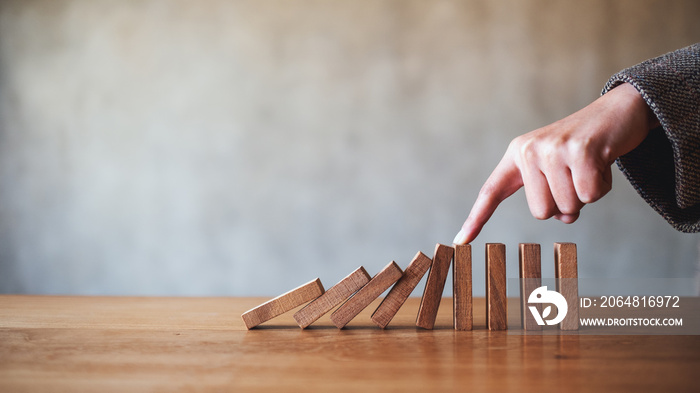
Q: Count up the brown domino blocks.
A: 9